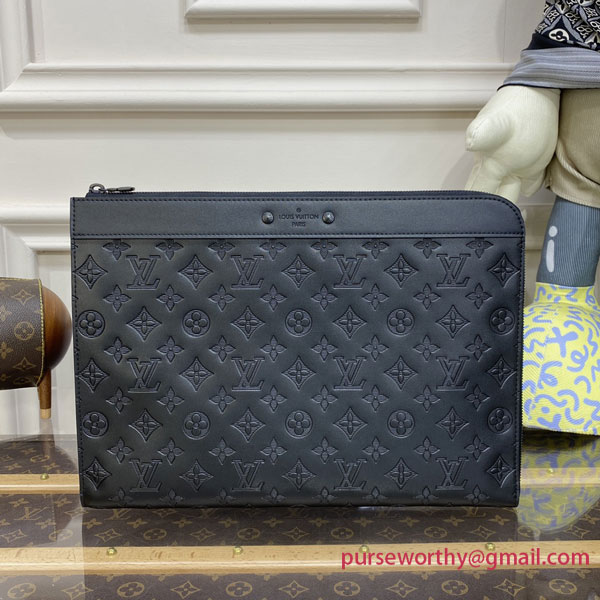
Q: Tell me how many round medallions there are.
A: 10